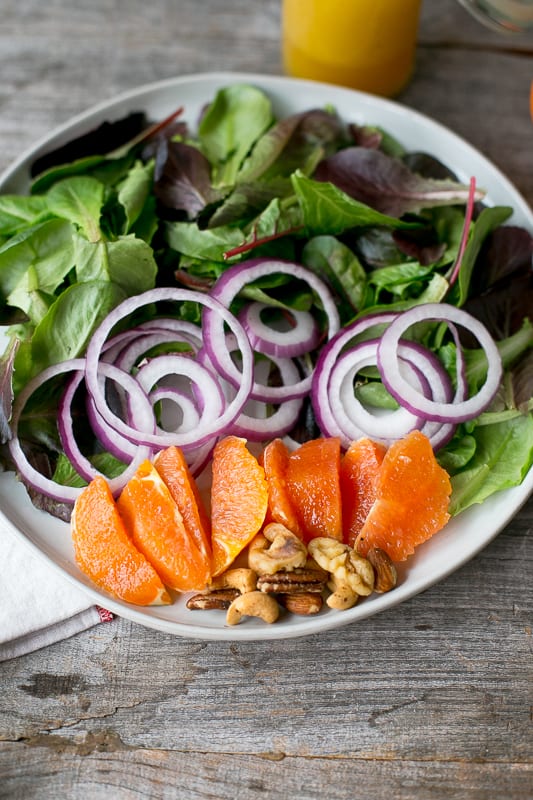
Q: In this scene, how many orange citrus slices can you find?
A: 8